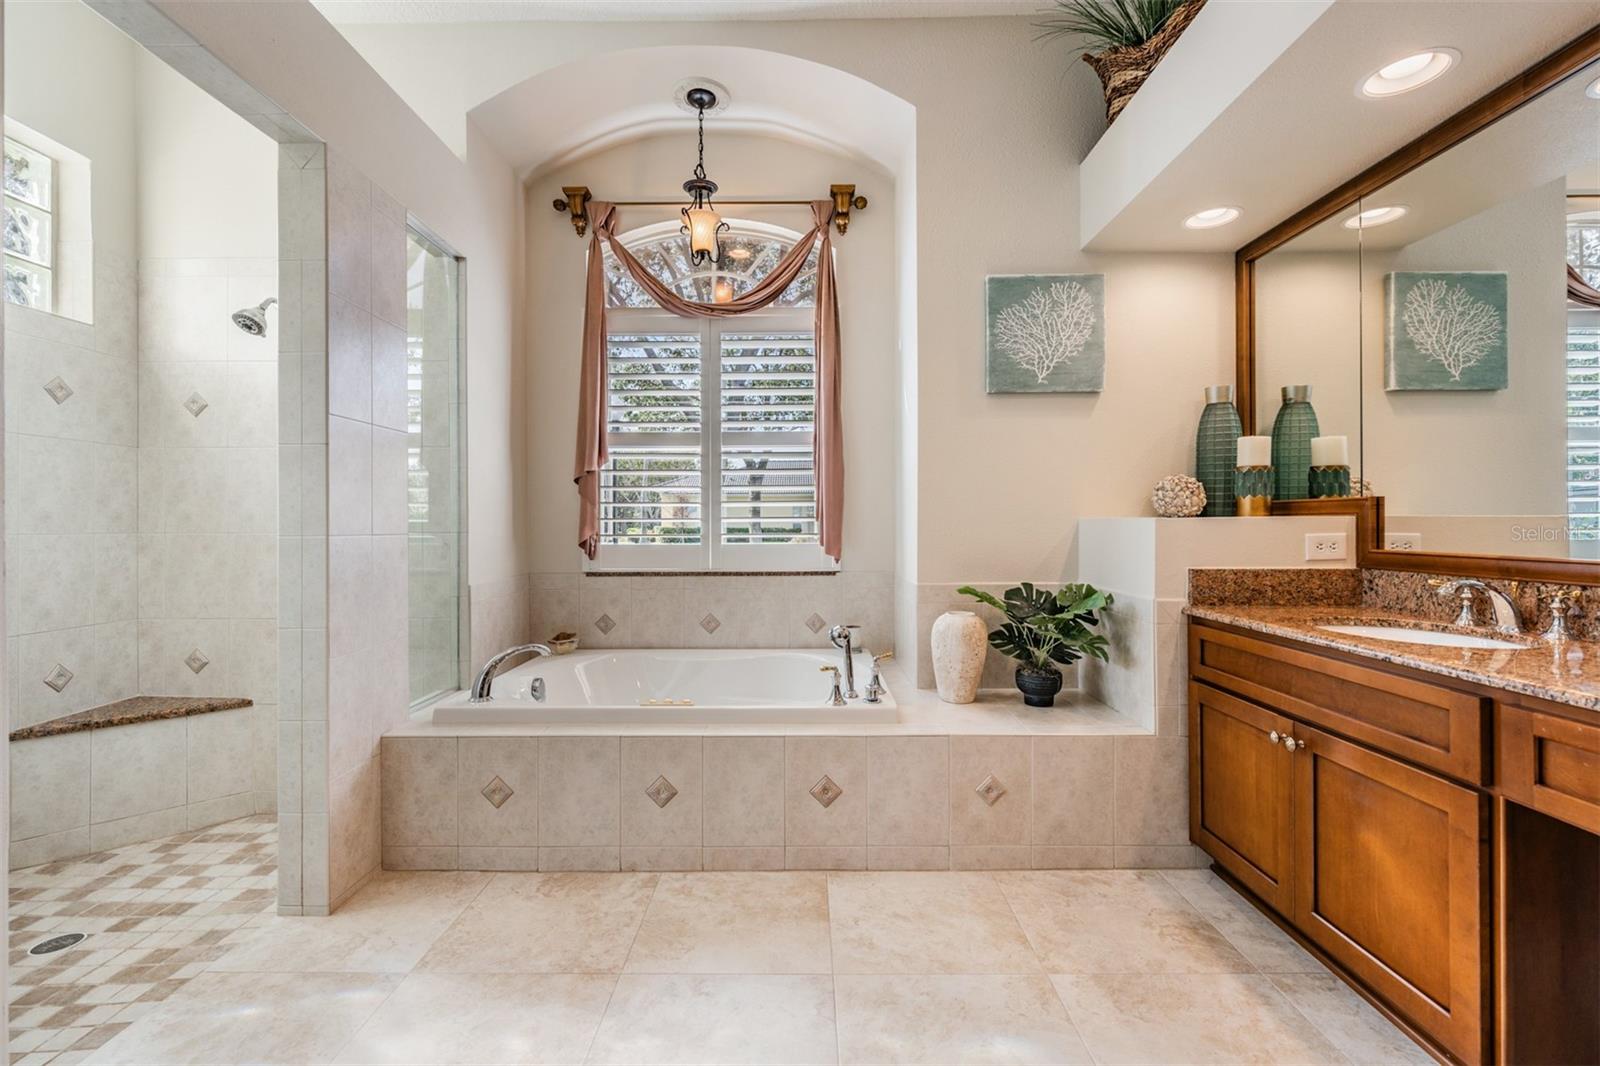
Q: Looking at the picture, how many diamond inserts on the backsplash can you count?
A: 3